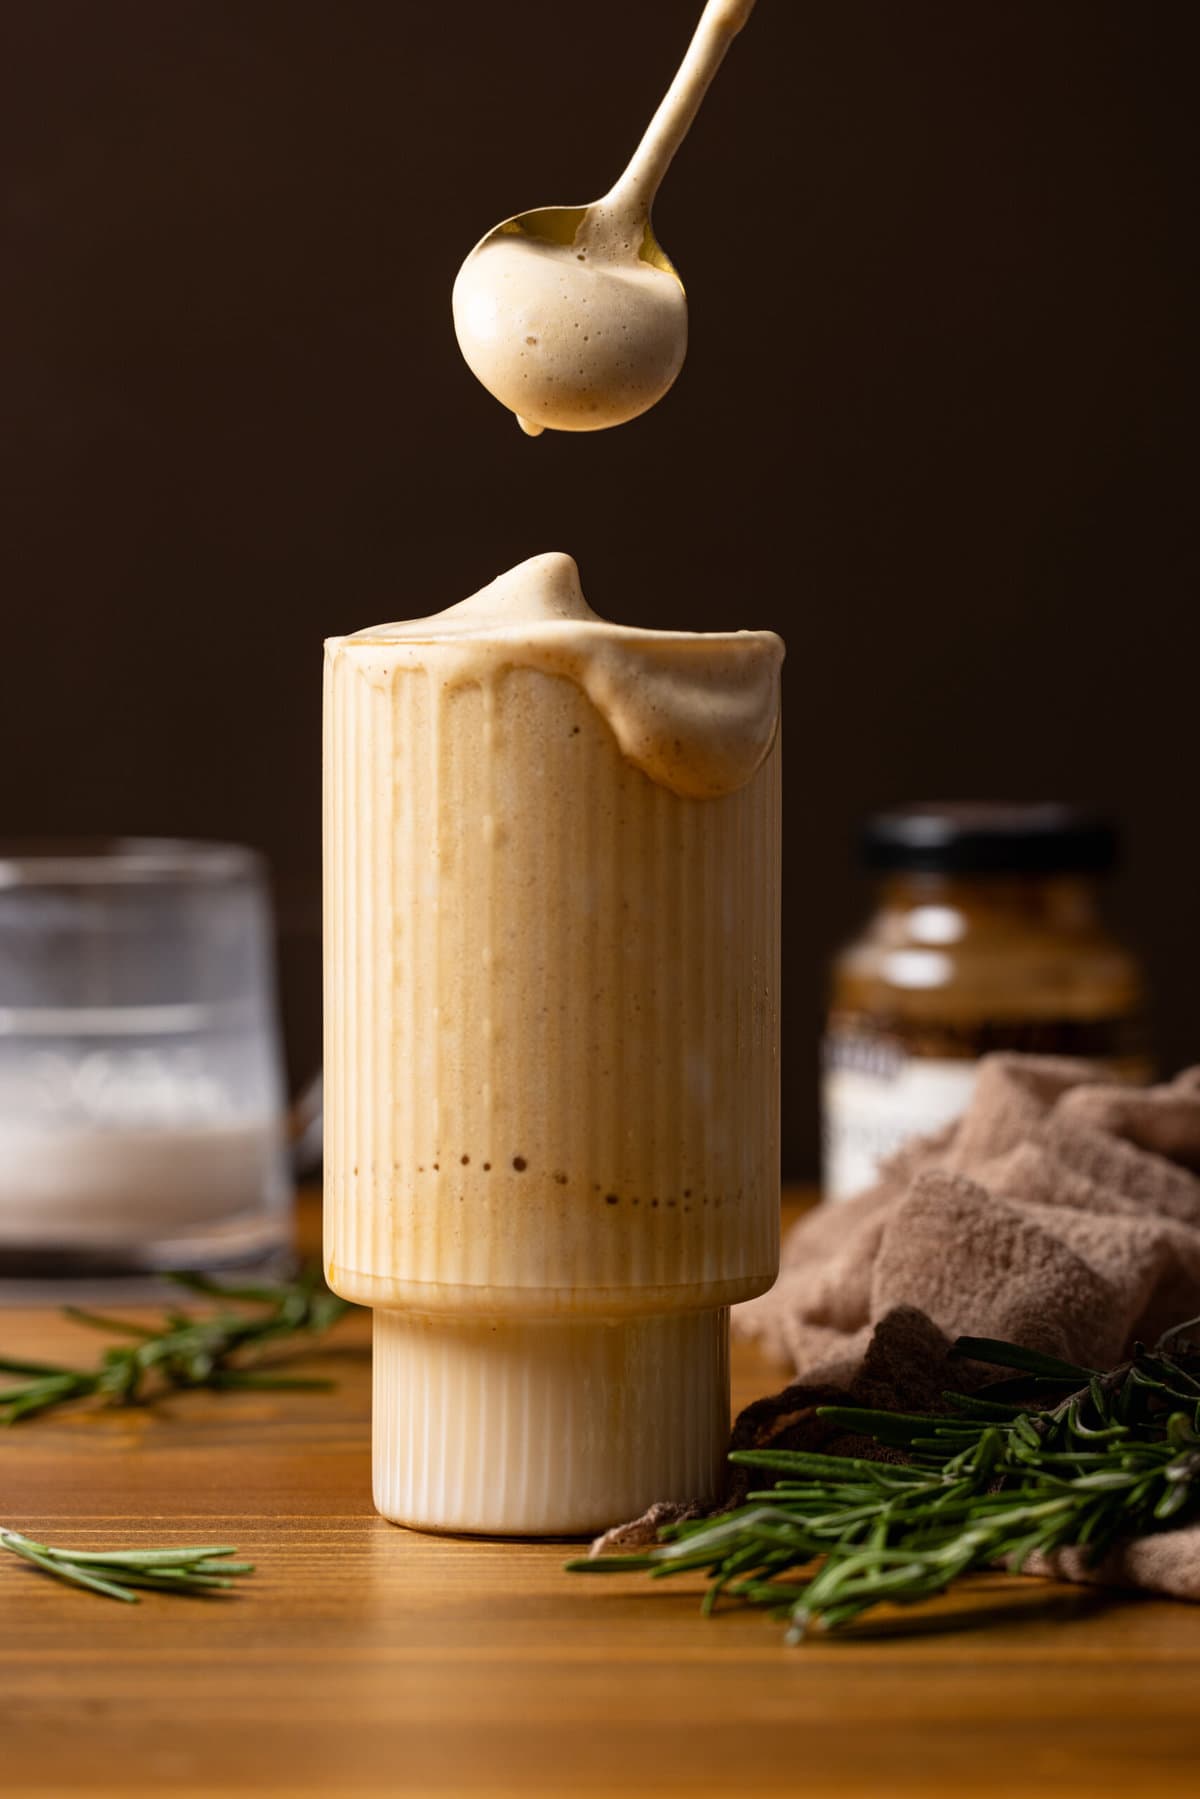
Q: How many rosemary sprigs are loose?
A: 2